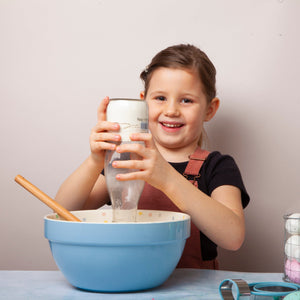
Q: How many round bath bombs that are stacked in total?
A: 3